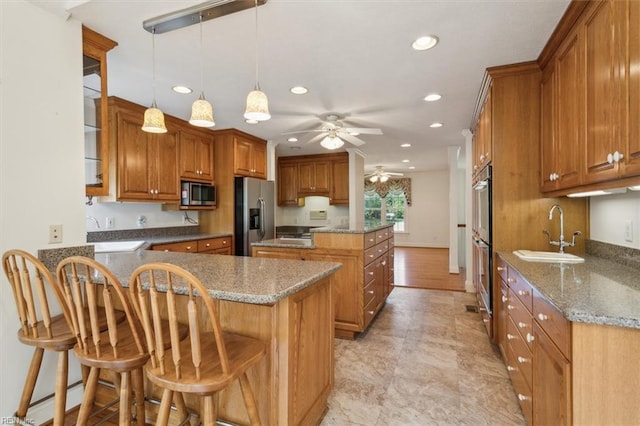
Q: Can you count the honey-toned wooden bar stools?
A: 3